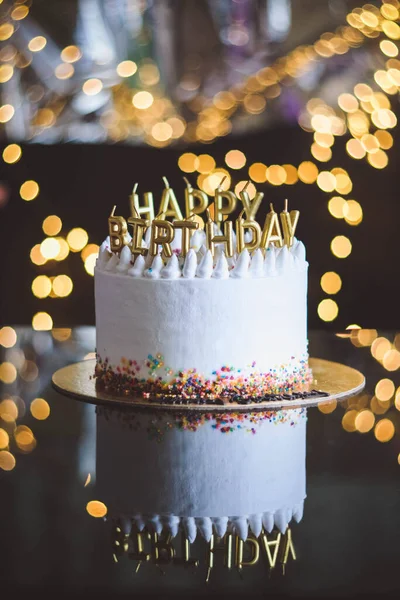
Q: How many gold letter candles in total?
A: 13